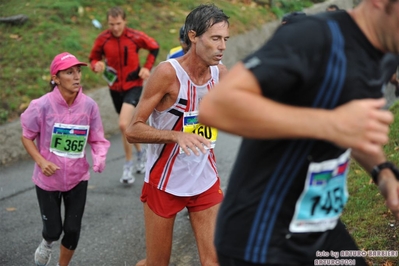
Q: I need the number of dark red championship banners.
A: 0